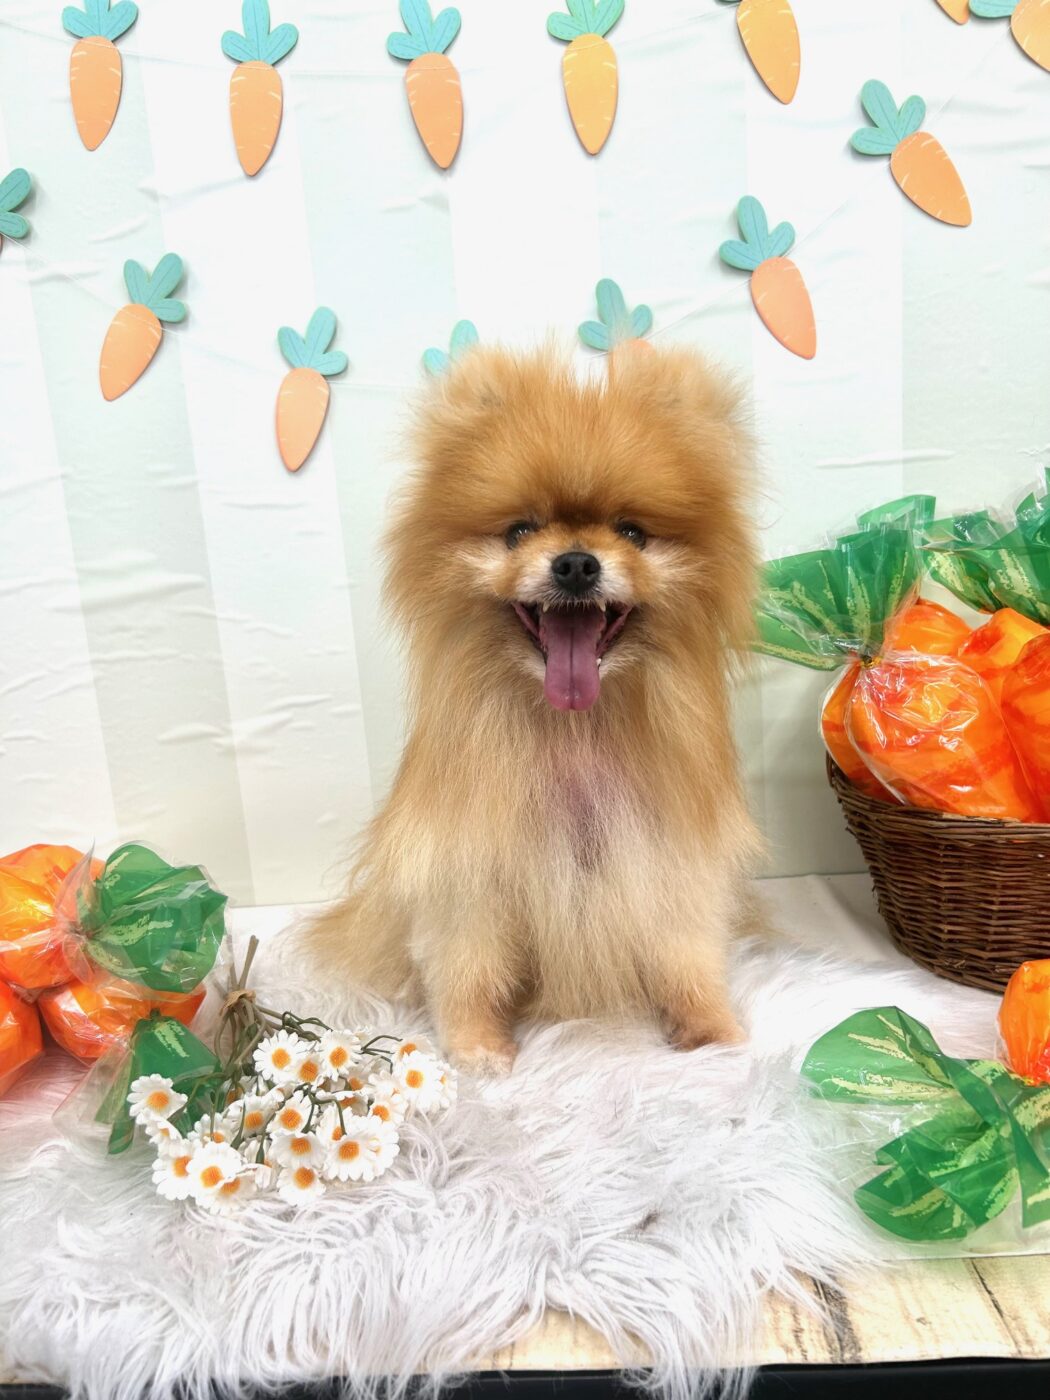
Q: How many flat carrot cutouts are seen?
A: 14